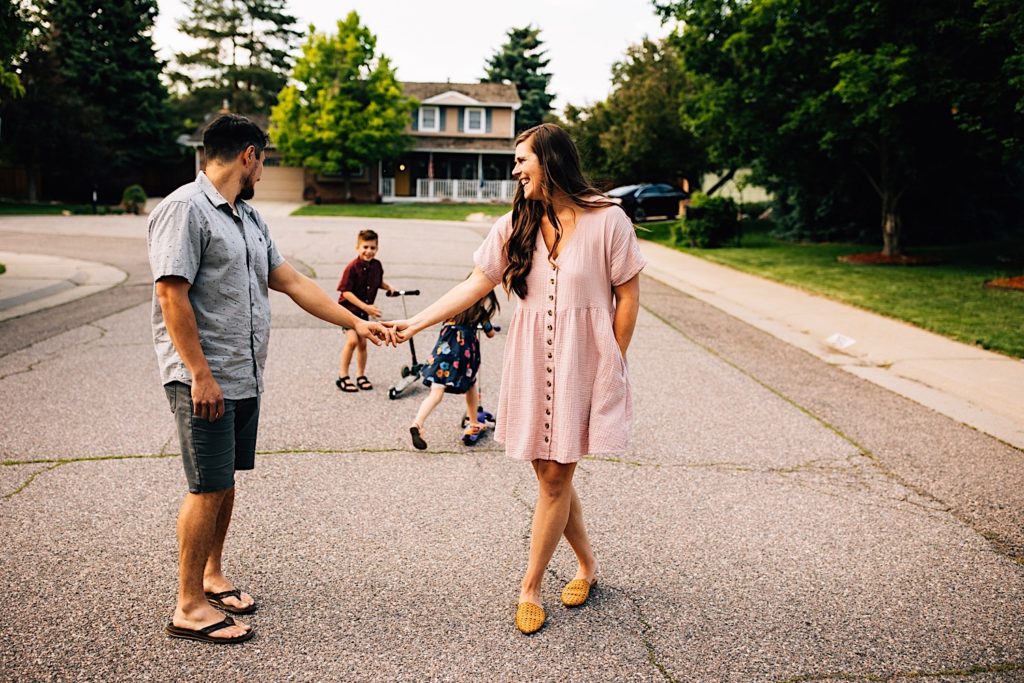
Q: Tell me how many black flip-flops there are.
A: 2